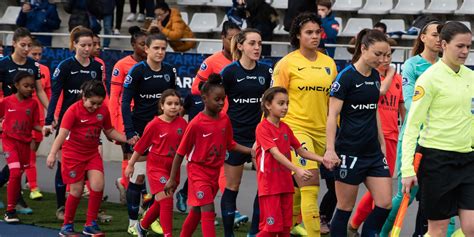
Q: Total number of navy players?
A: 5